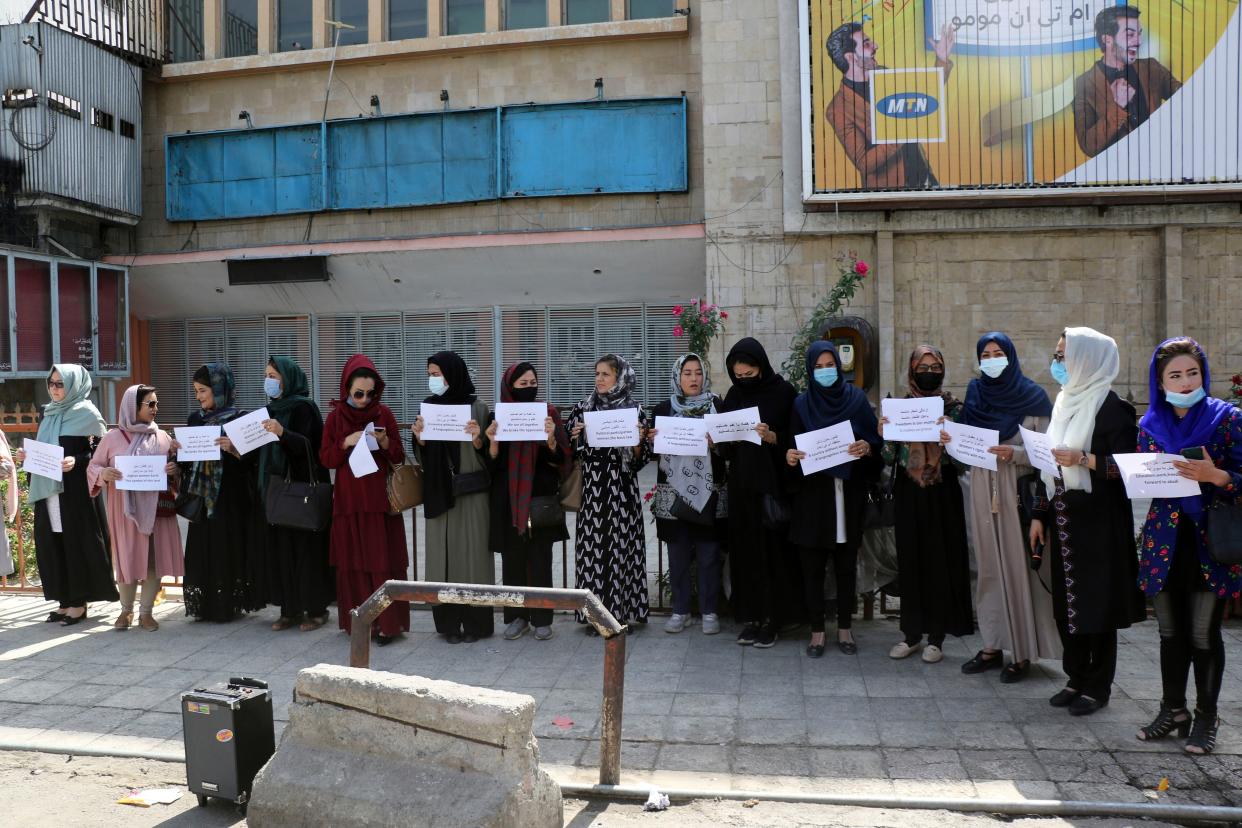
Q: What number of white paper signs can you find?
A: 15